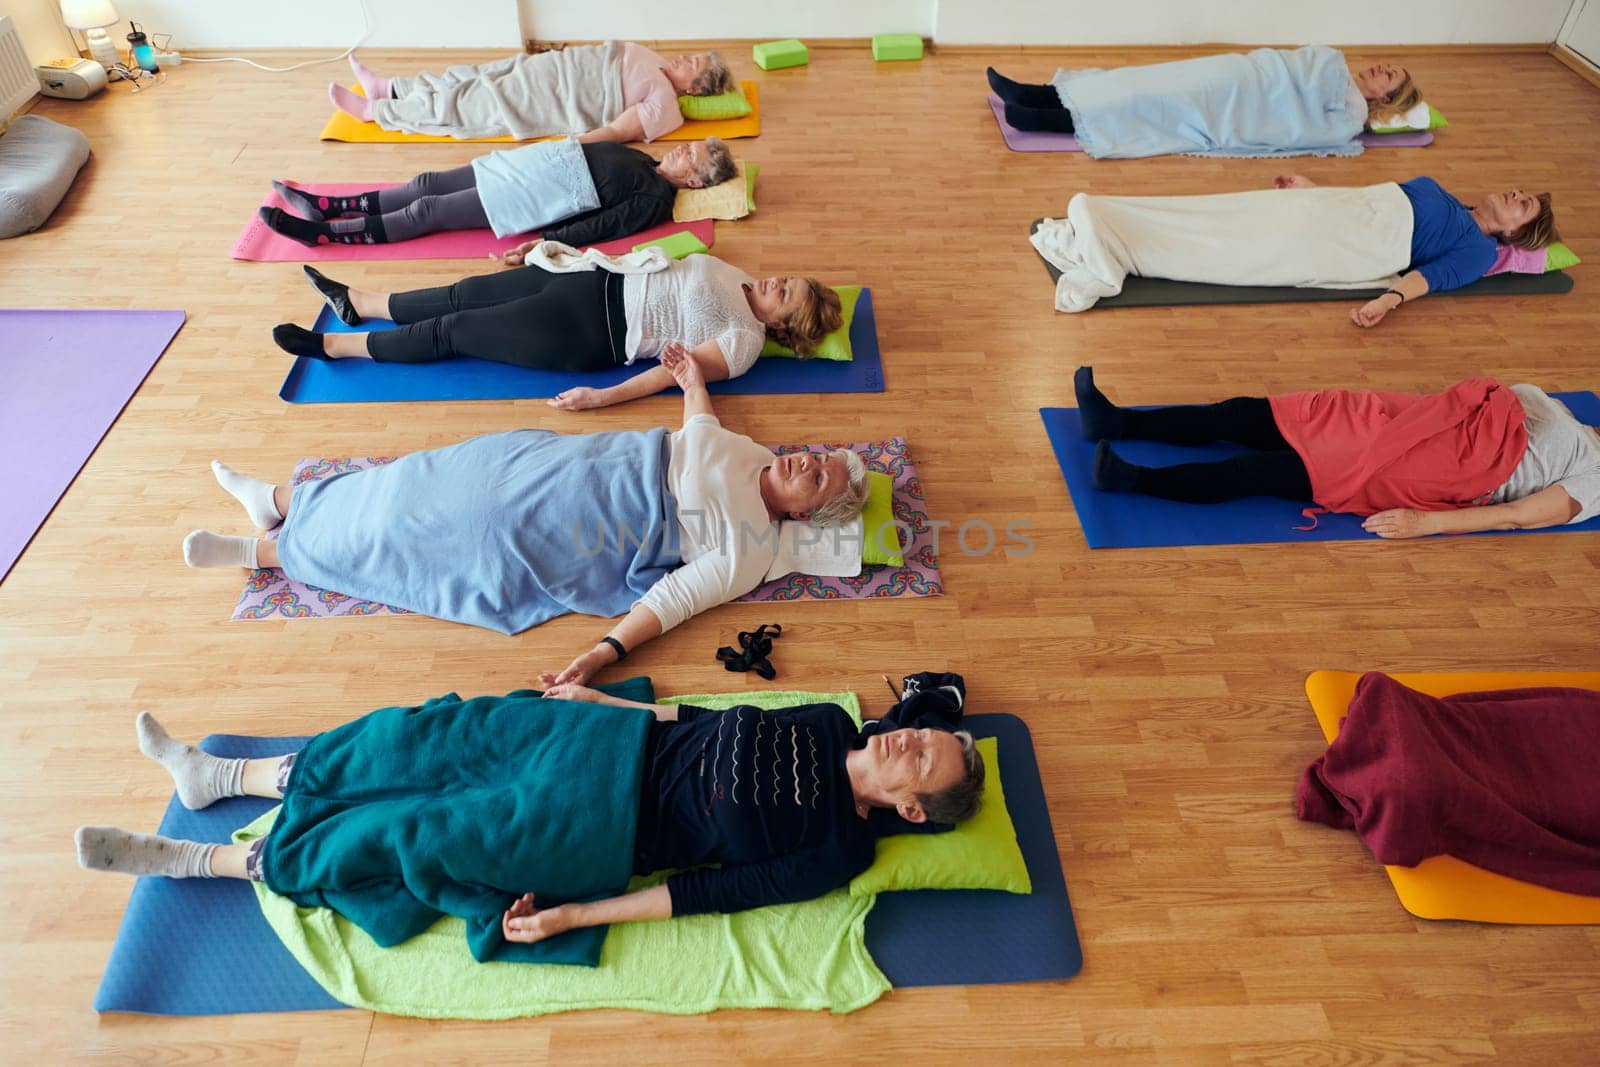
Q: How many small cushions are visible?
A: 7